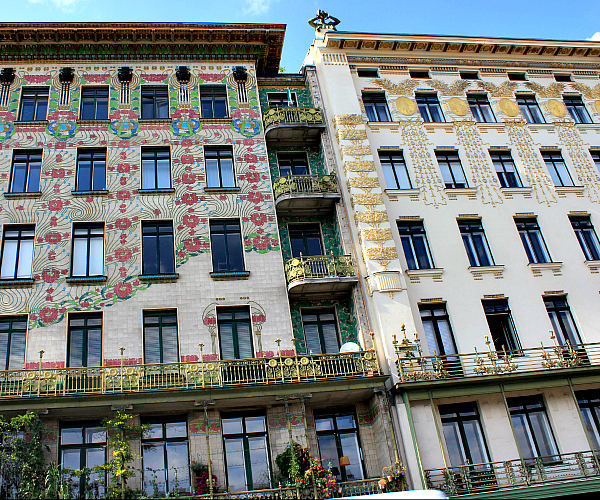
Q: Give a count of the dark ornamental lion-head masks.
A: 5